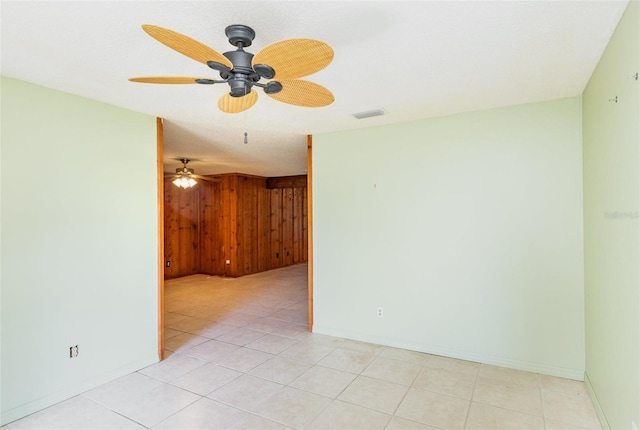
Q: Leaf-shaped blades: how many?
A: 5